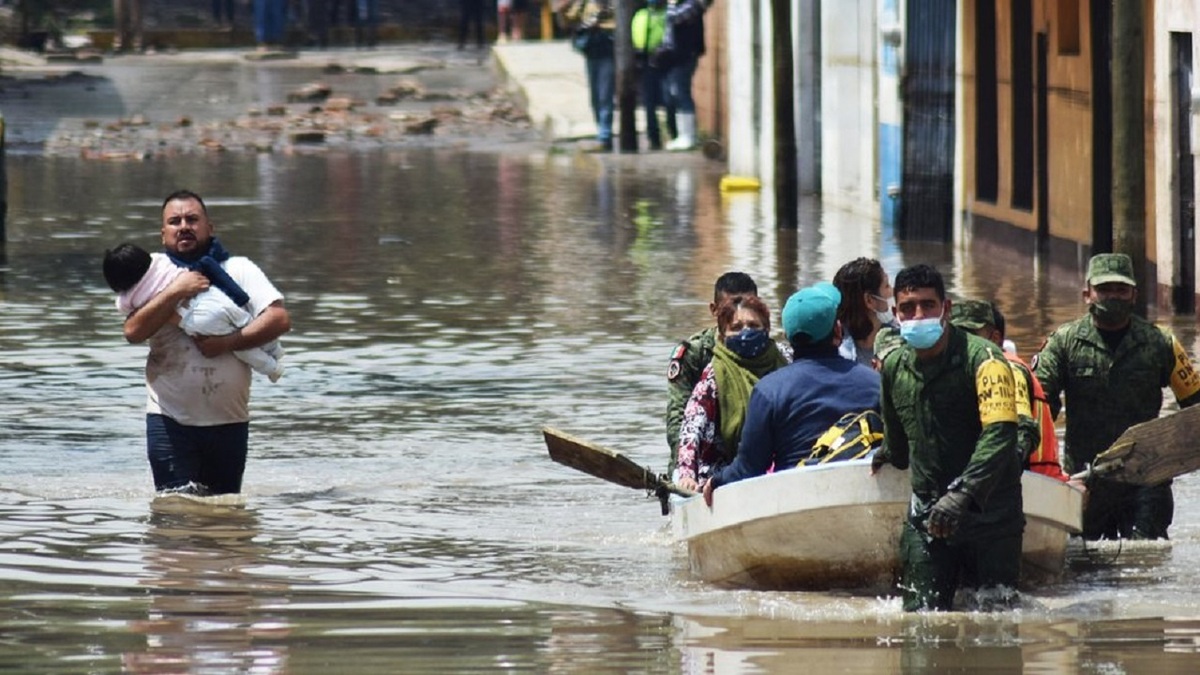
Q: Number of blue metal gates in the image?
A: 1